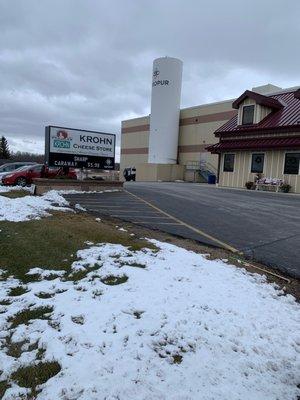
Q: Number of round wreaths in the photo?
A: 1